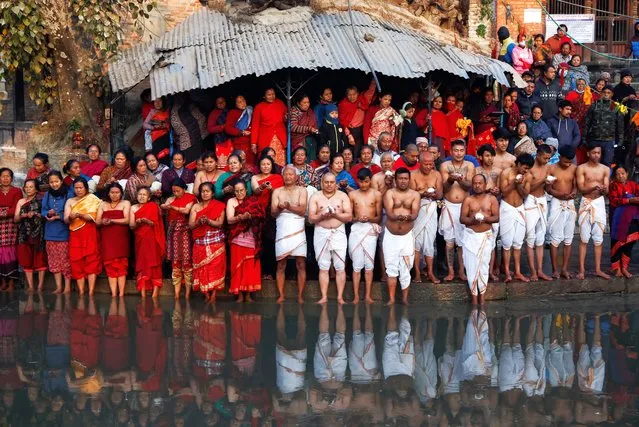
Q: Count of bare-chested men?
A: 14